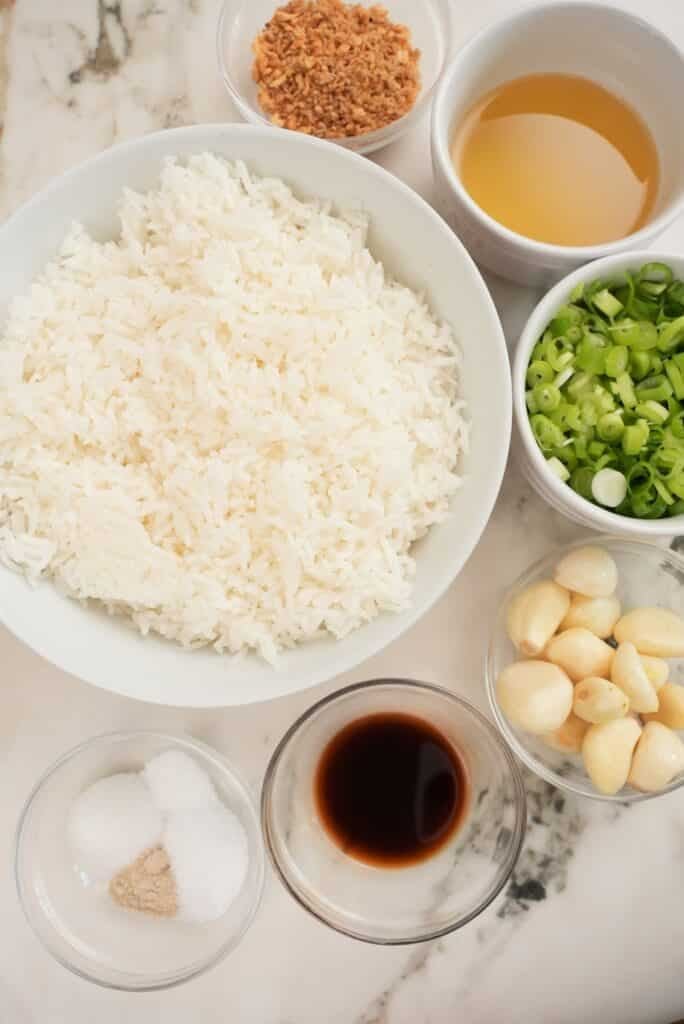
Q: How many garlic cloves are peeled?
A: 13